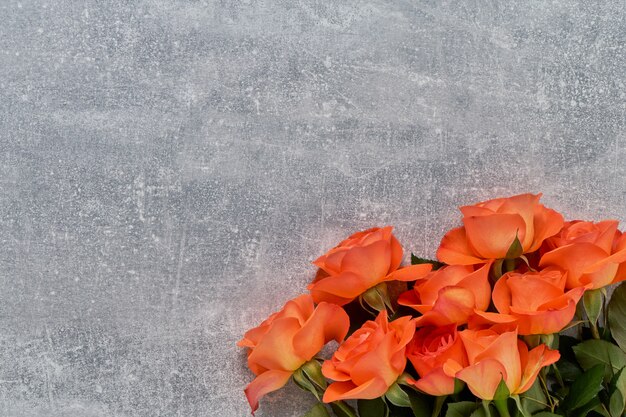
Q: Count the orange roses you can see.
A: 9